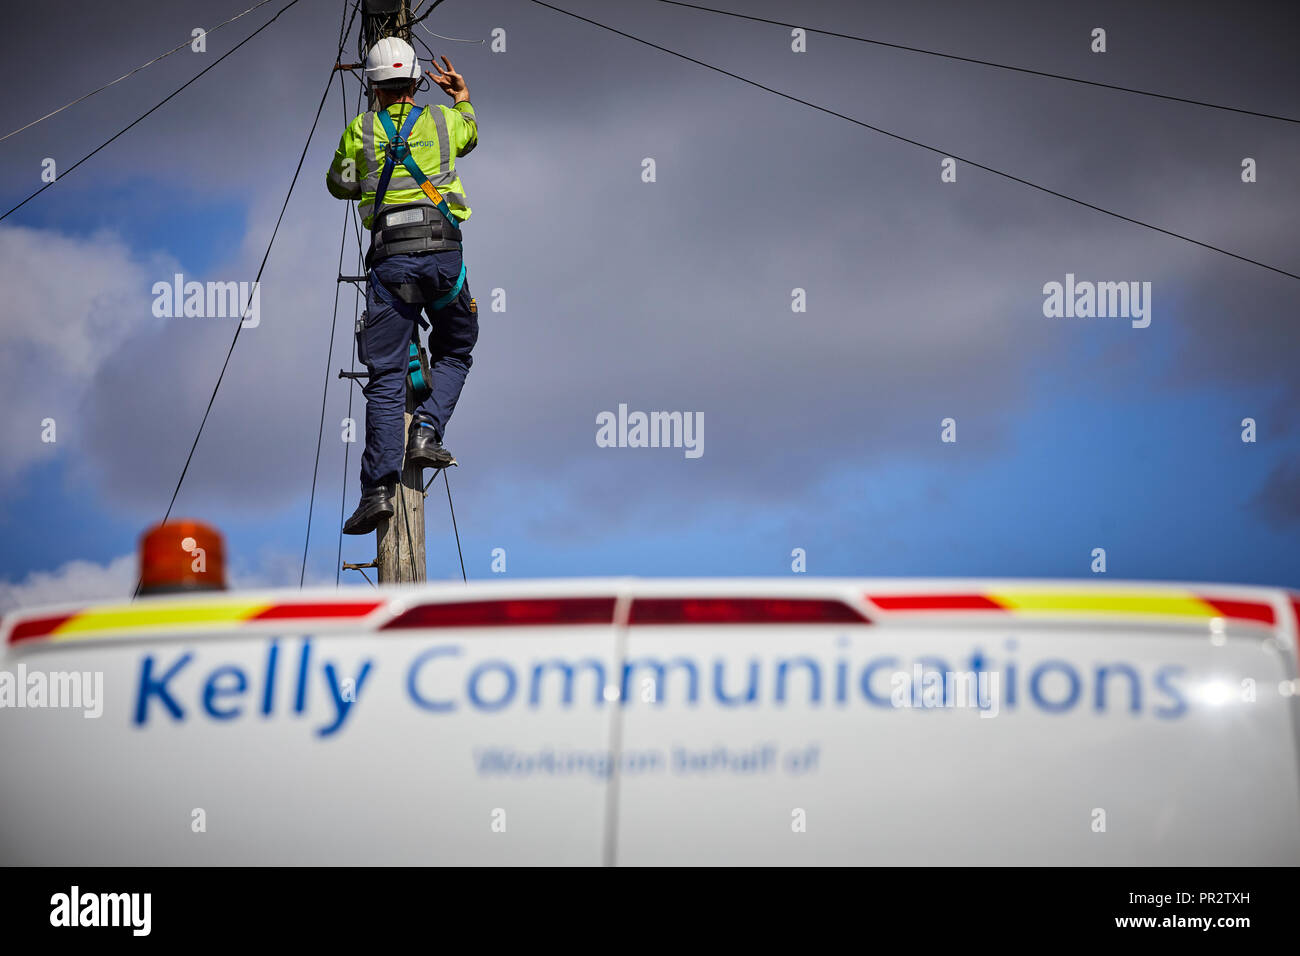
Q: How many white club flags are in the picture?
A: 0